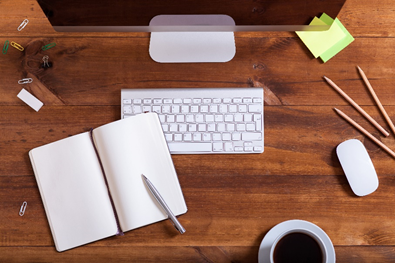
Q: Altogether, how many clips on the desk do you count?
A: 7